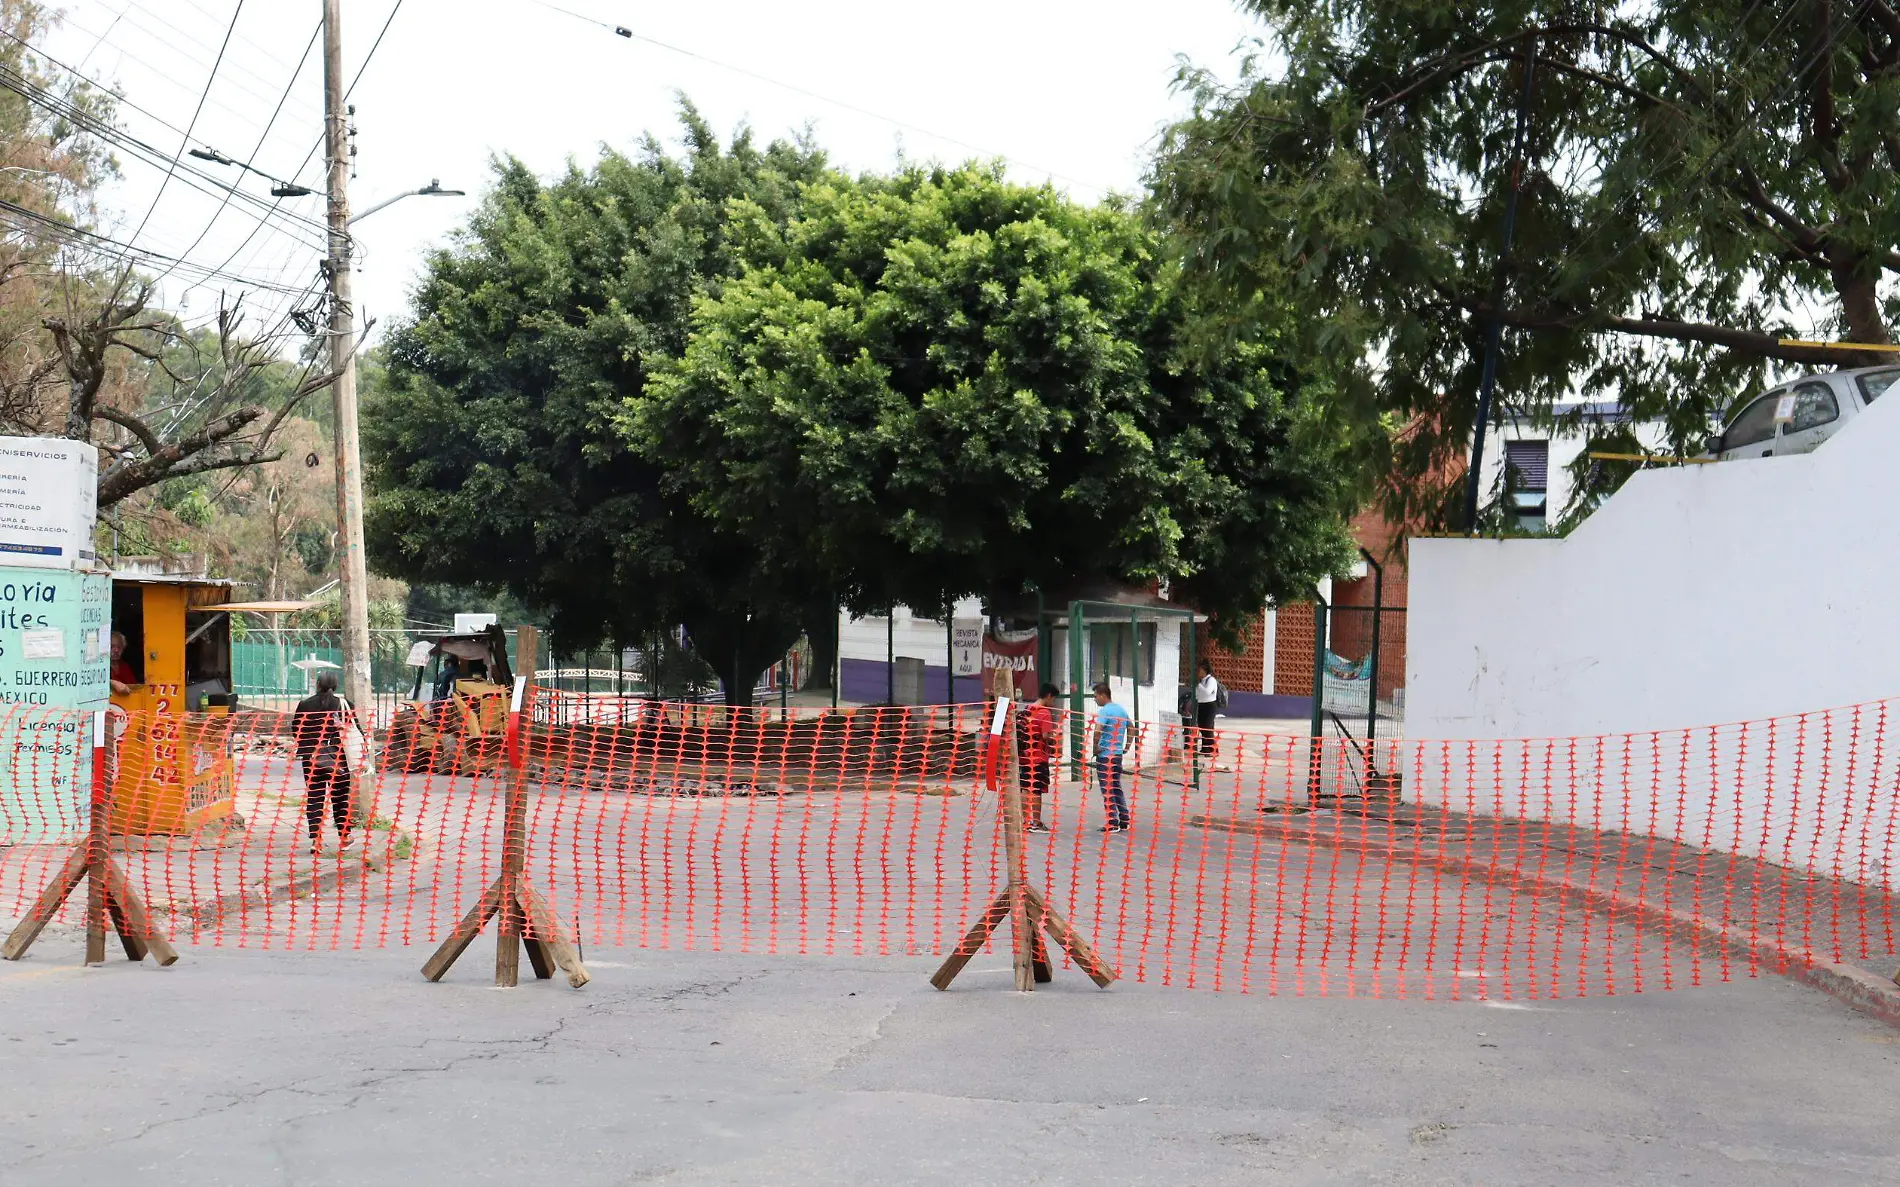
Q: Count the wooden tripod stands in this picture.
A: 3